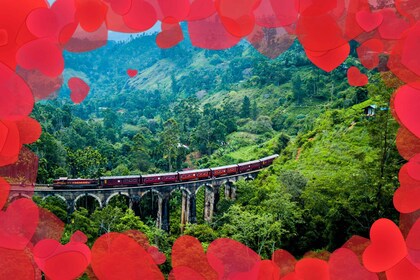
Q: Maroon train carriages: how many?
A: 6